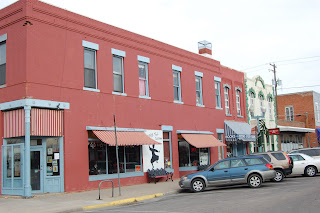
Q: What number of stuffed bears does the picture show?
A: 0